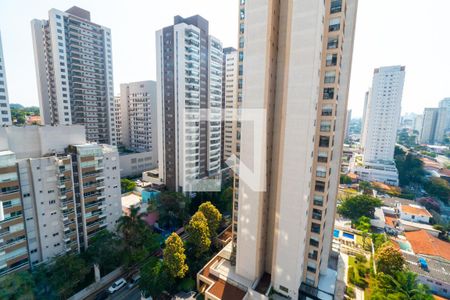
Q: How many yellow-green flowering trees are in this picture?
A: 3